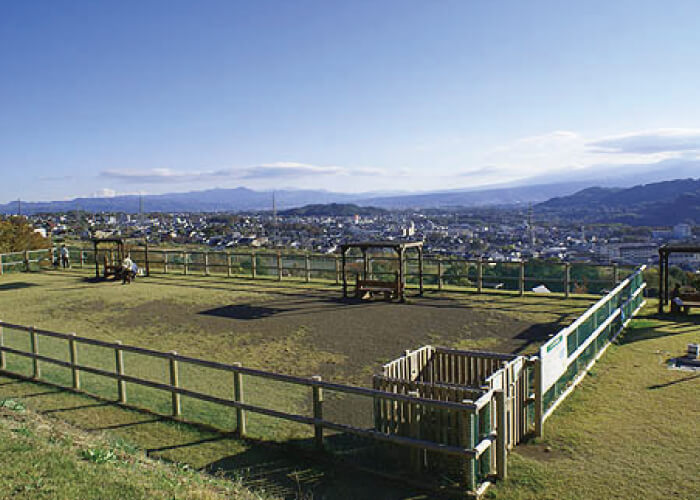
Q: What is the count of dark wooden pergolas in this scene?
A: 3